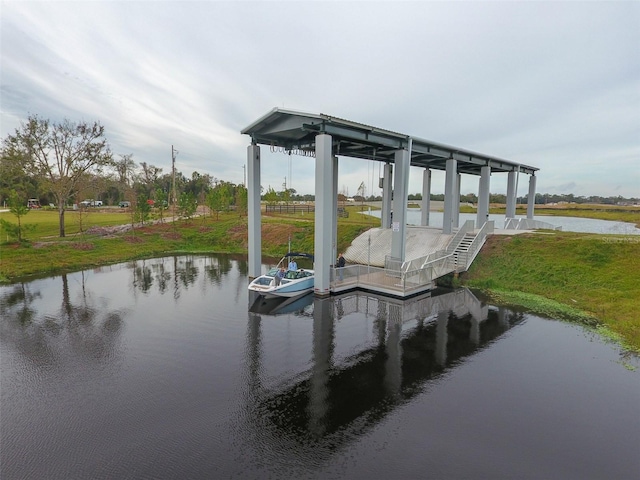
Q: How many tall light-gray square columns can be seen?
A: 11